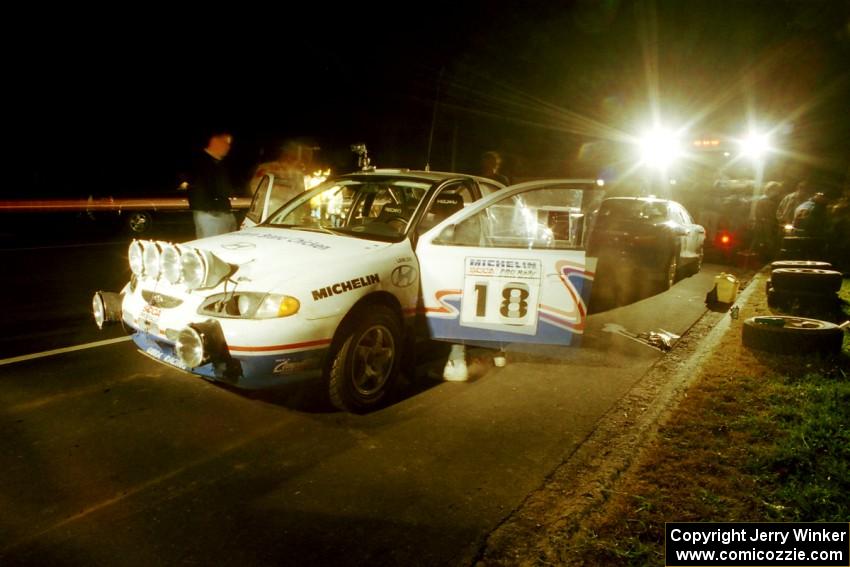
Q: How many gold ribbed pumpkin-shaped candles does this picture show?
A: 0